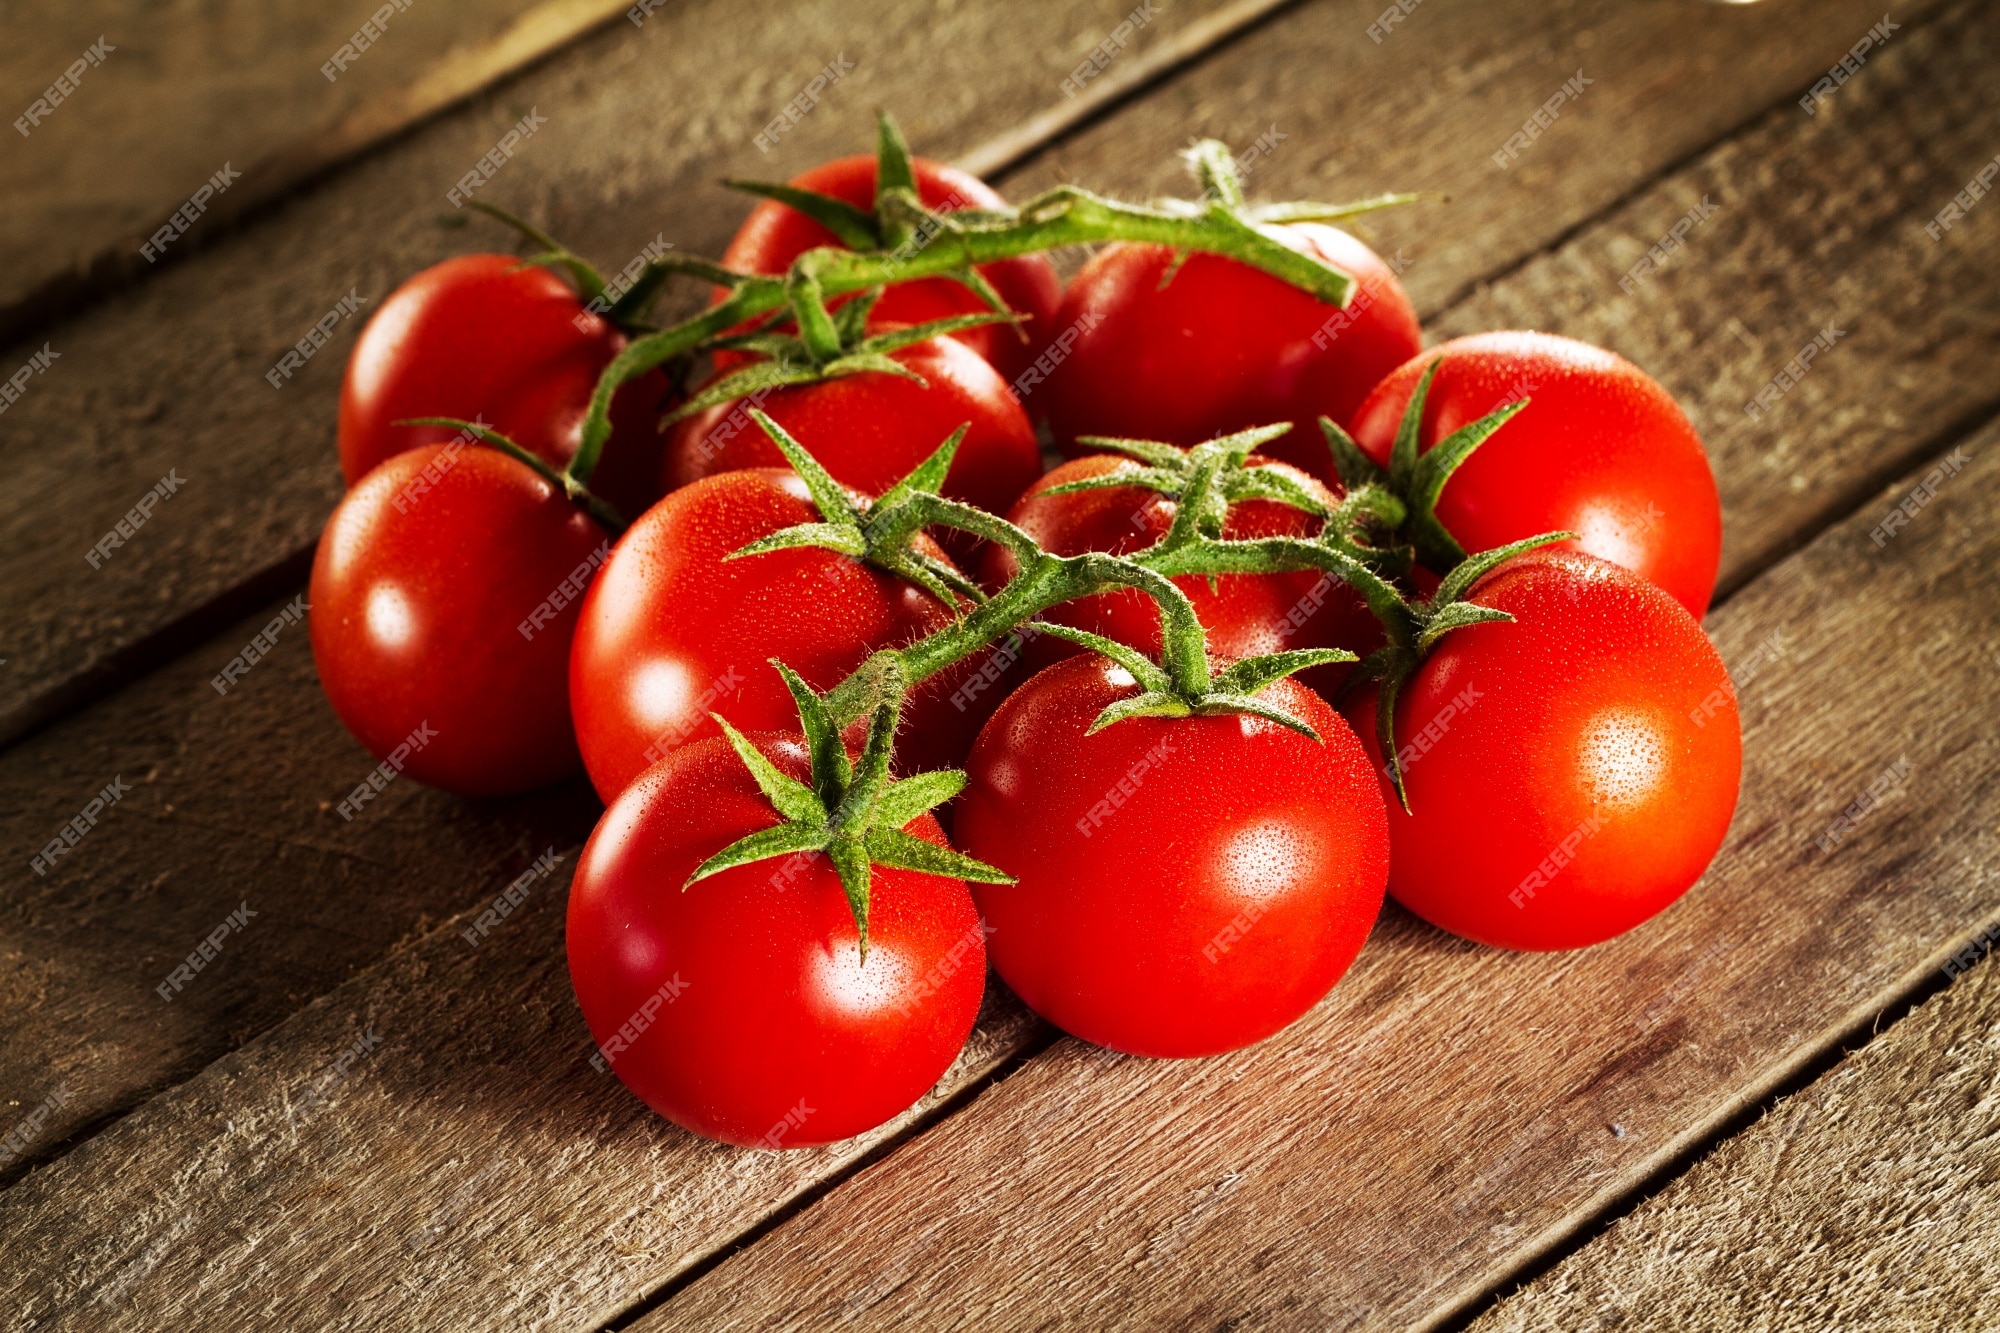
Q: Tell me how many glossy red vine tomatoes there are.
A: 11